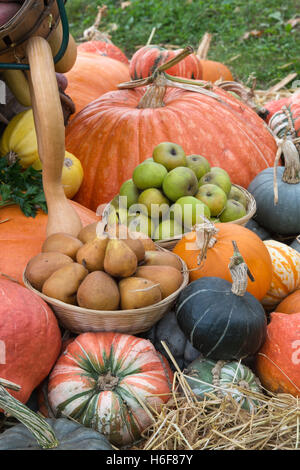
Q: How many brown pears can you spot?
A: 12